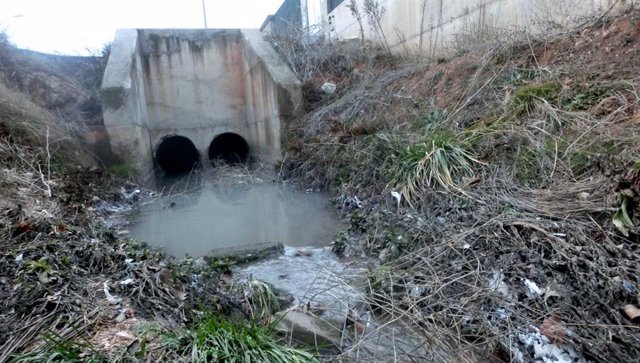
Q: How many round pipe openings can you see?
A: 2